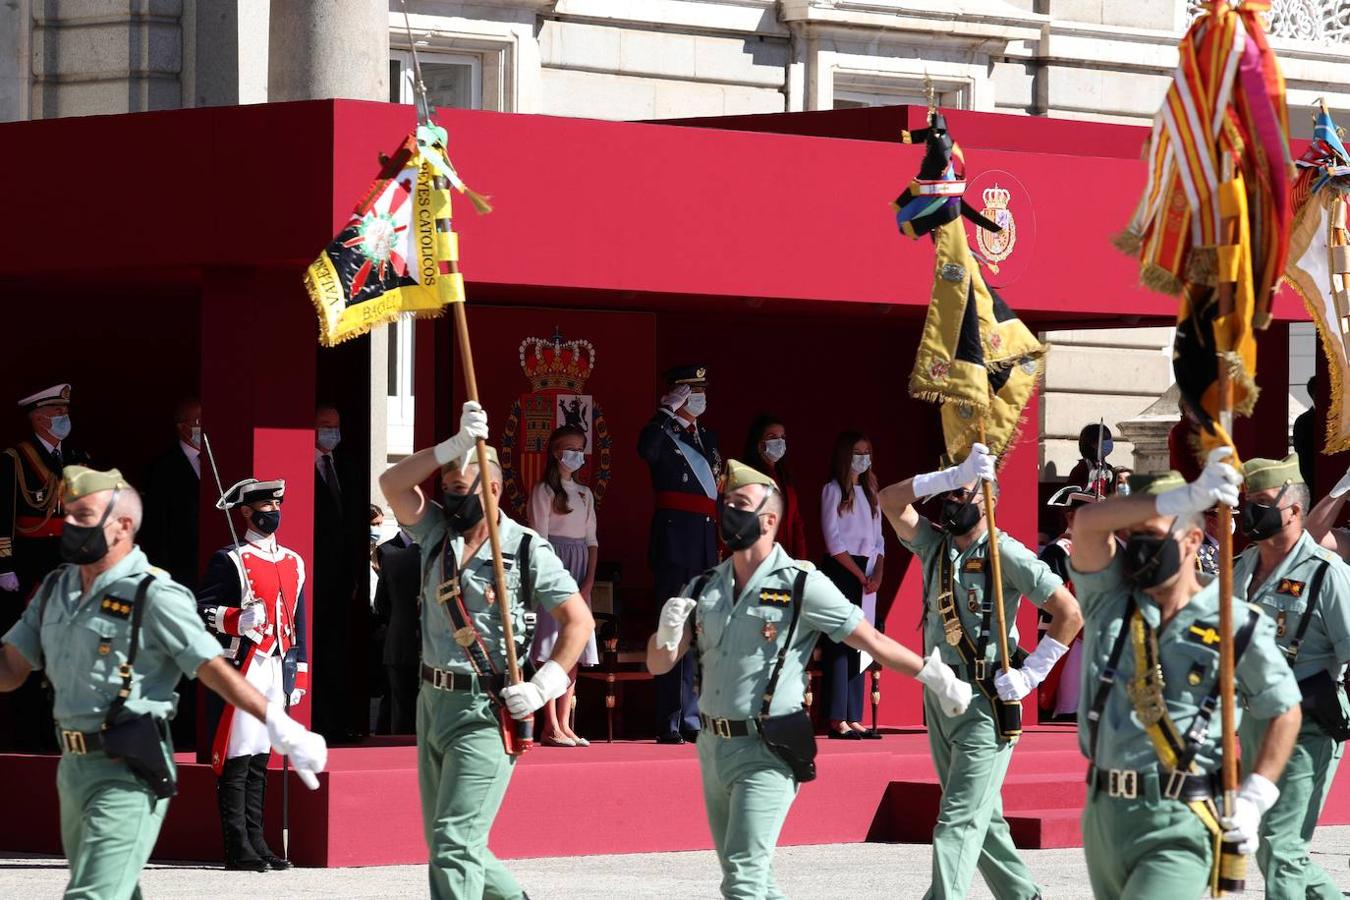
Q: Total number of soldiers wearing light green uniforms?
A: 6